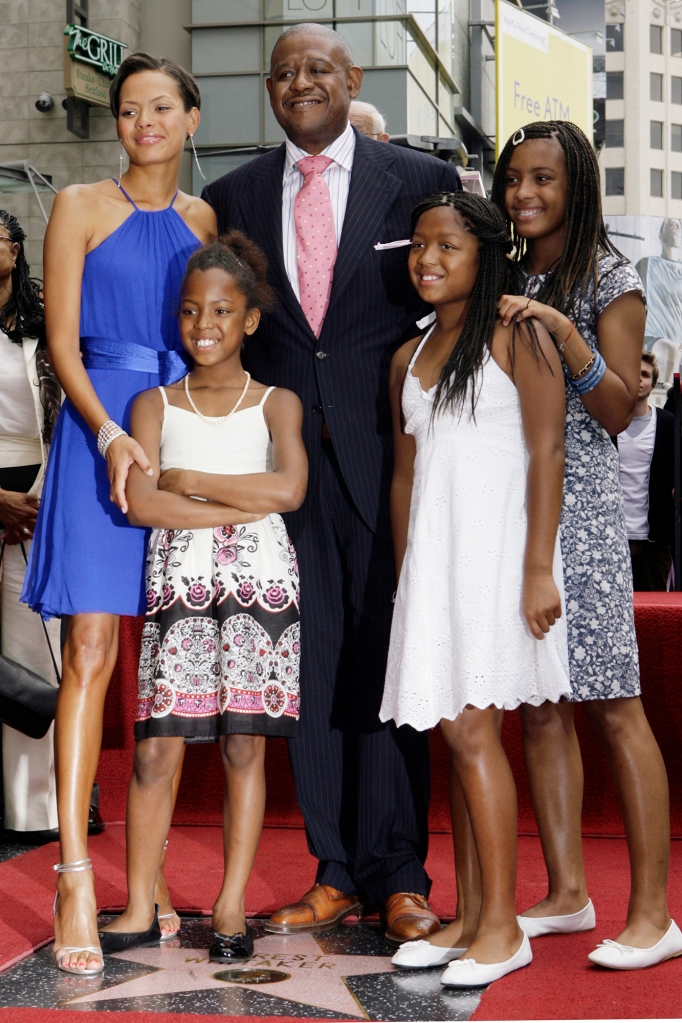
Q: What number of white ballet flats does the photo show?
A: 4